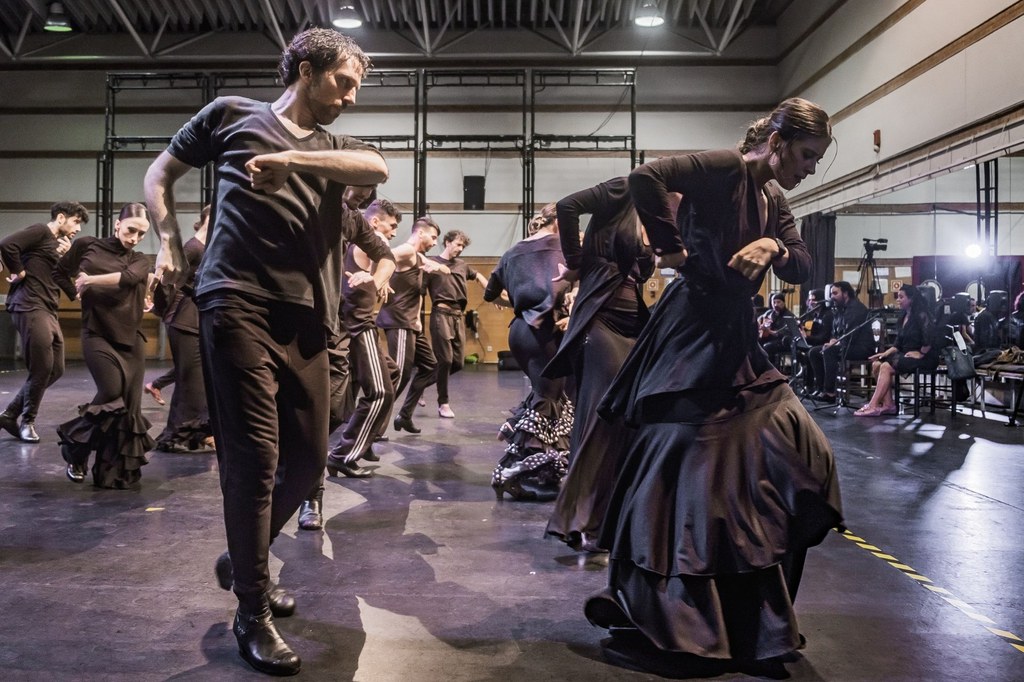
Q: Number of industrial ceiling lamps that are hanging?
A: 3